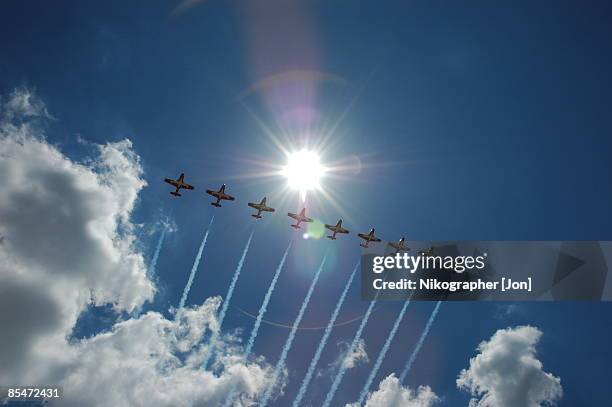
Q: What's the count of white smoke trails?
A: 9